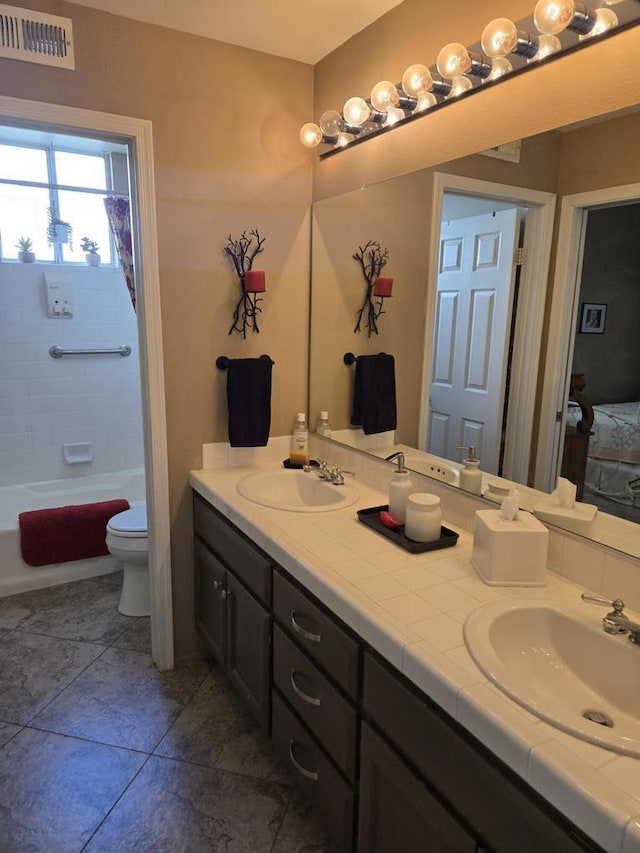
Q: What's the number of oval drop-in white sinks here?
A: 2